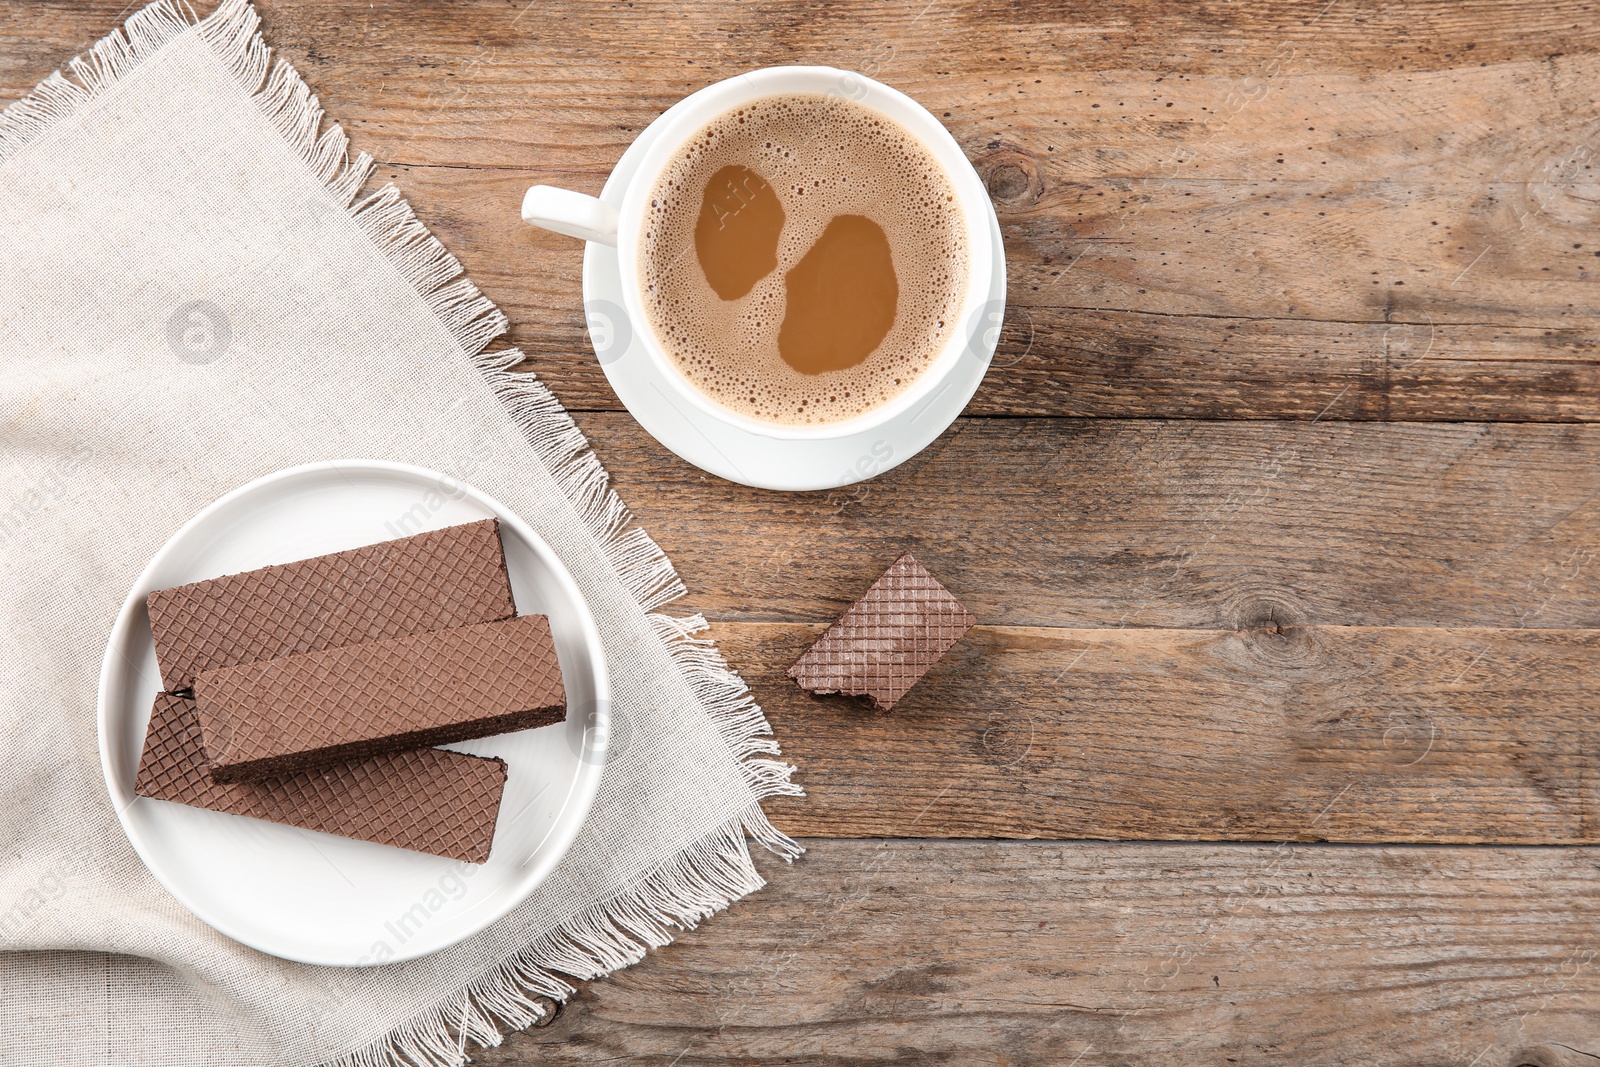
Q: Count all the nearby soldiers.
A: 0